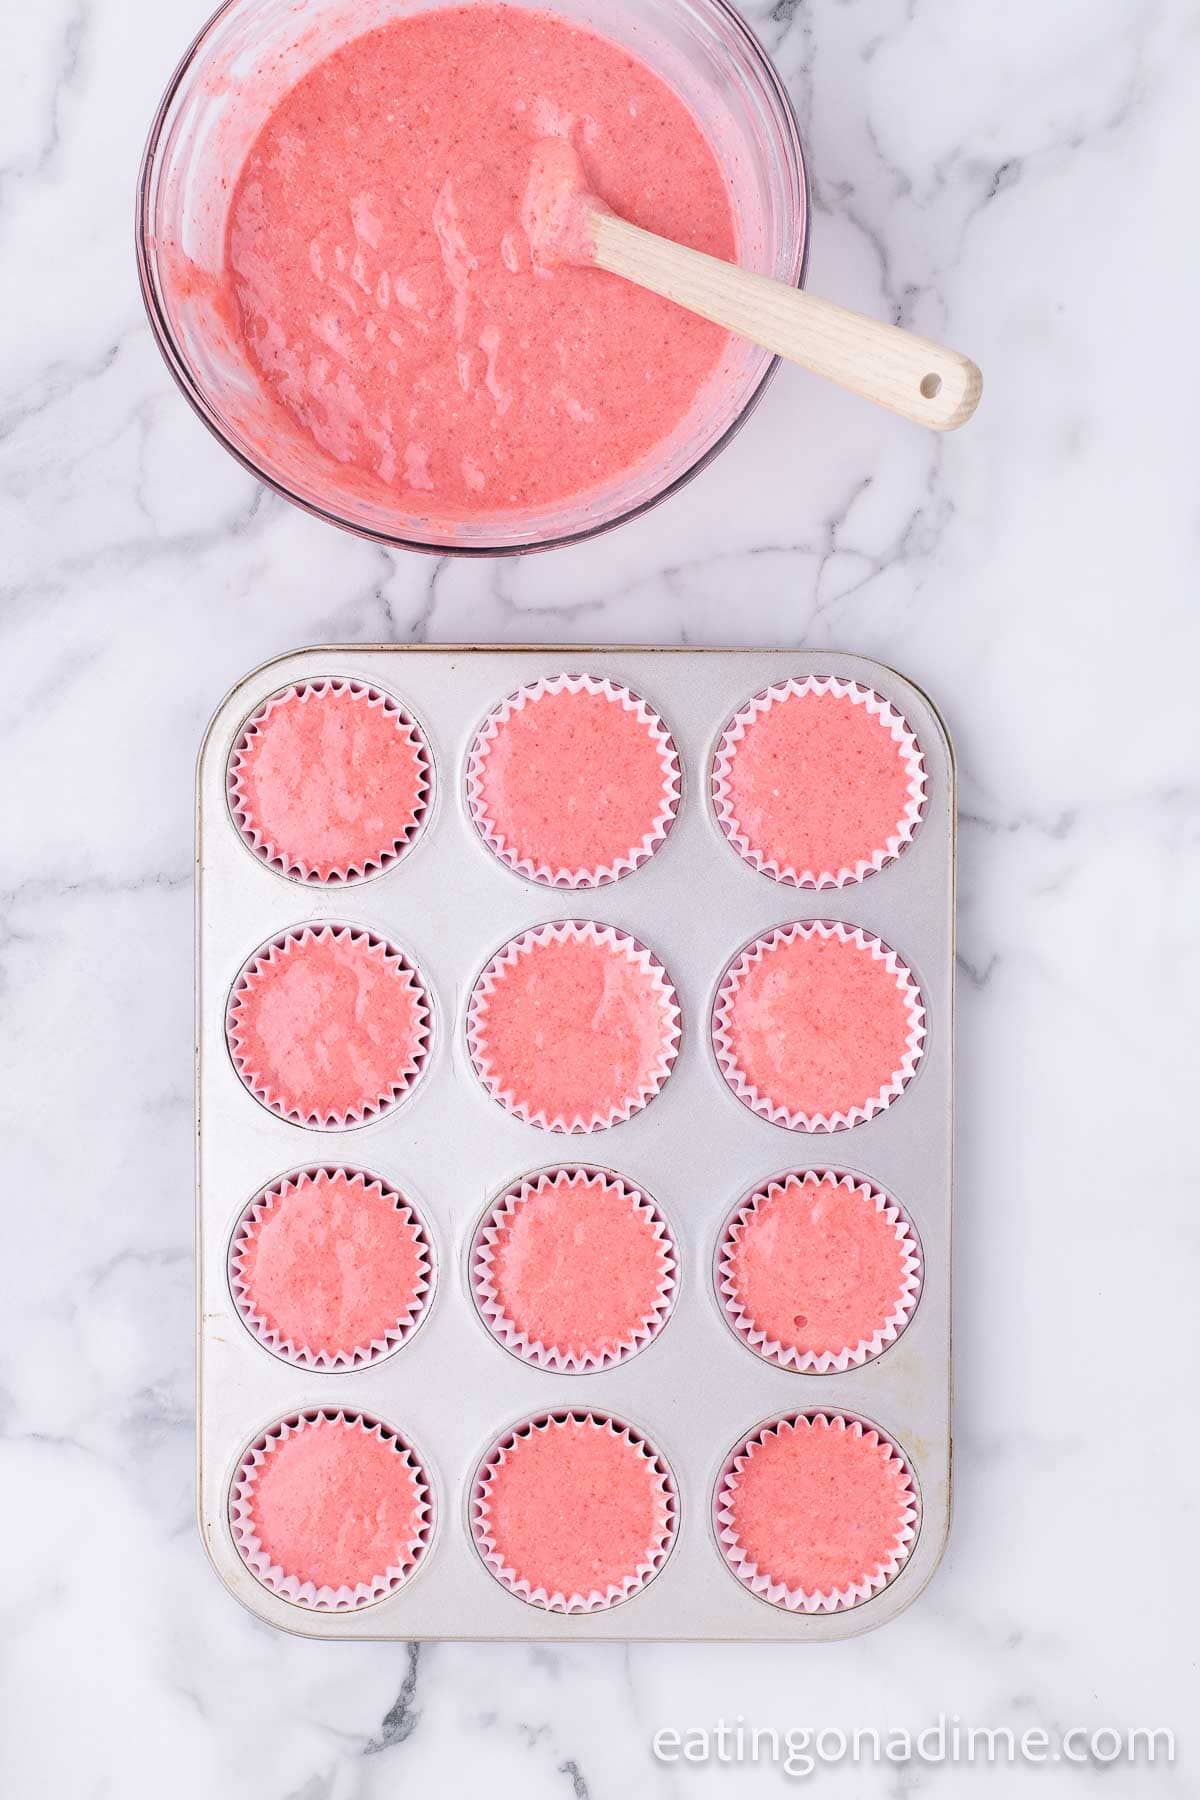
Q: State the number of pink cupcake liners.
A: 12